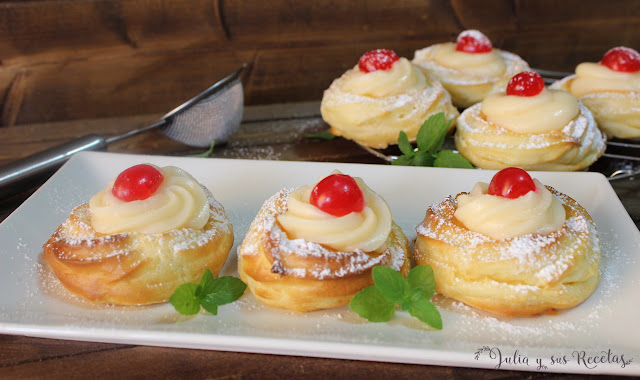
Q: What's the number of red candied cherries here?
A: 7